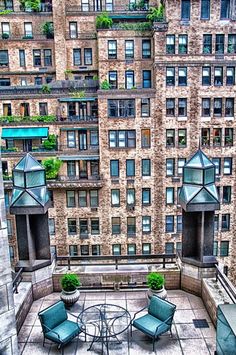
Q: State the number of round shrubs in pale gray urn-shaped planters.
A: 2